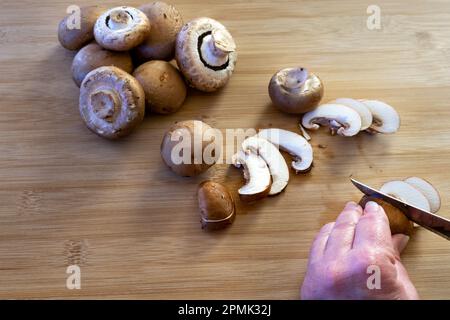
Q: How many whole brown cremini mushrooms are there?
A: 9